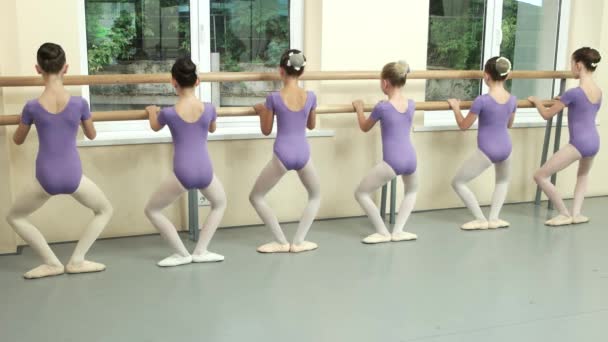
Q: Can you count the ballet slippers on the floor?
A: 12